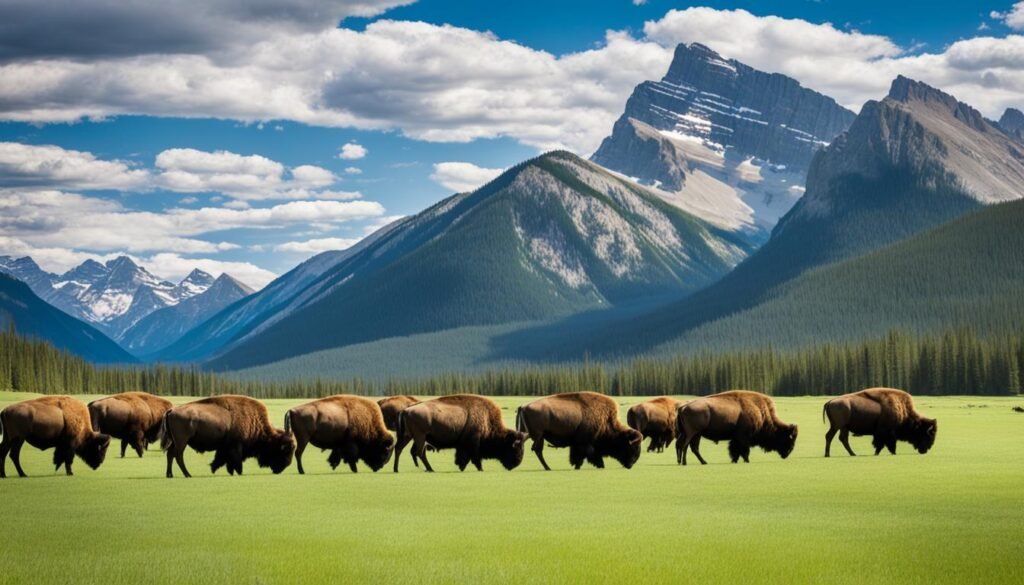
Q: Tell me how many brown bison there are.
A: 10